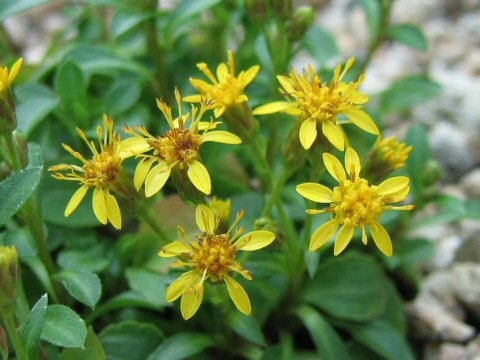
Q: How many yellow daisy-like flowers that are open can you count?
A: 6